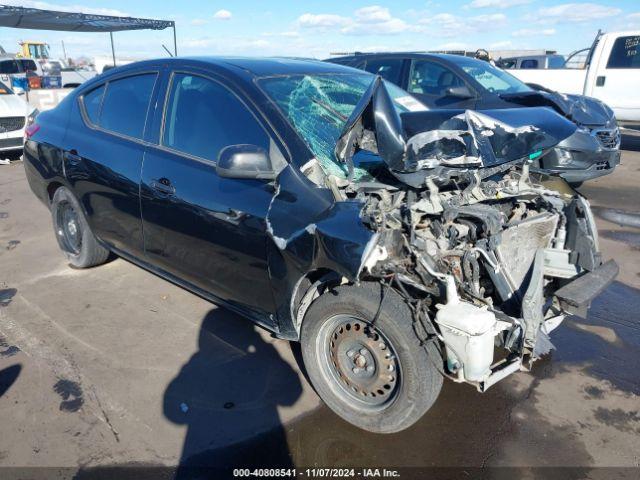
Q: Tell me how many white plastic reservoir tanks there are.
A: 1